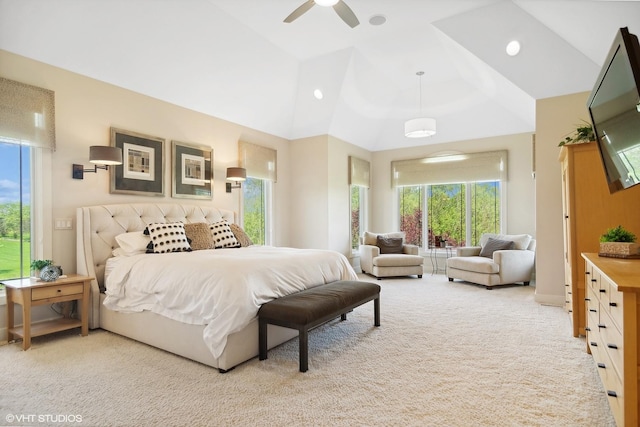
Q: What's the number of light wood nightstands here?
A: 1